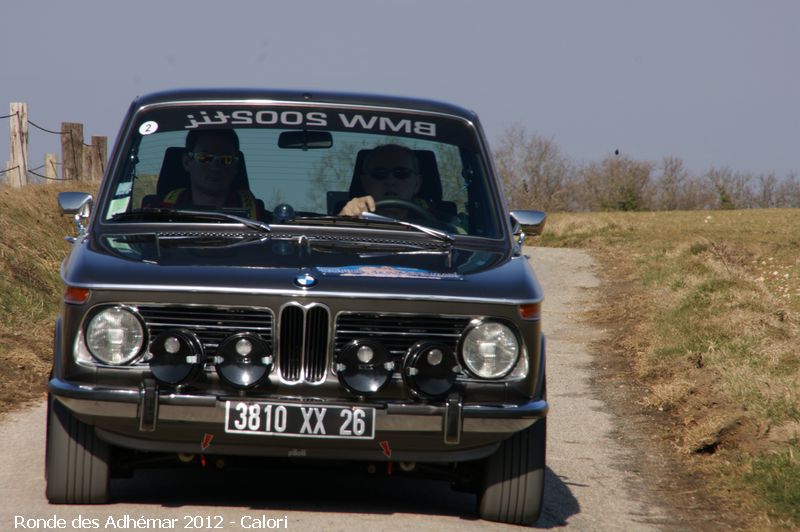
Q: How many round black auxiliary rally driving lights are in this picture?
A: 4